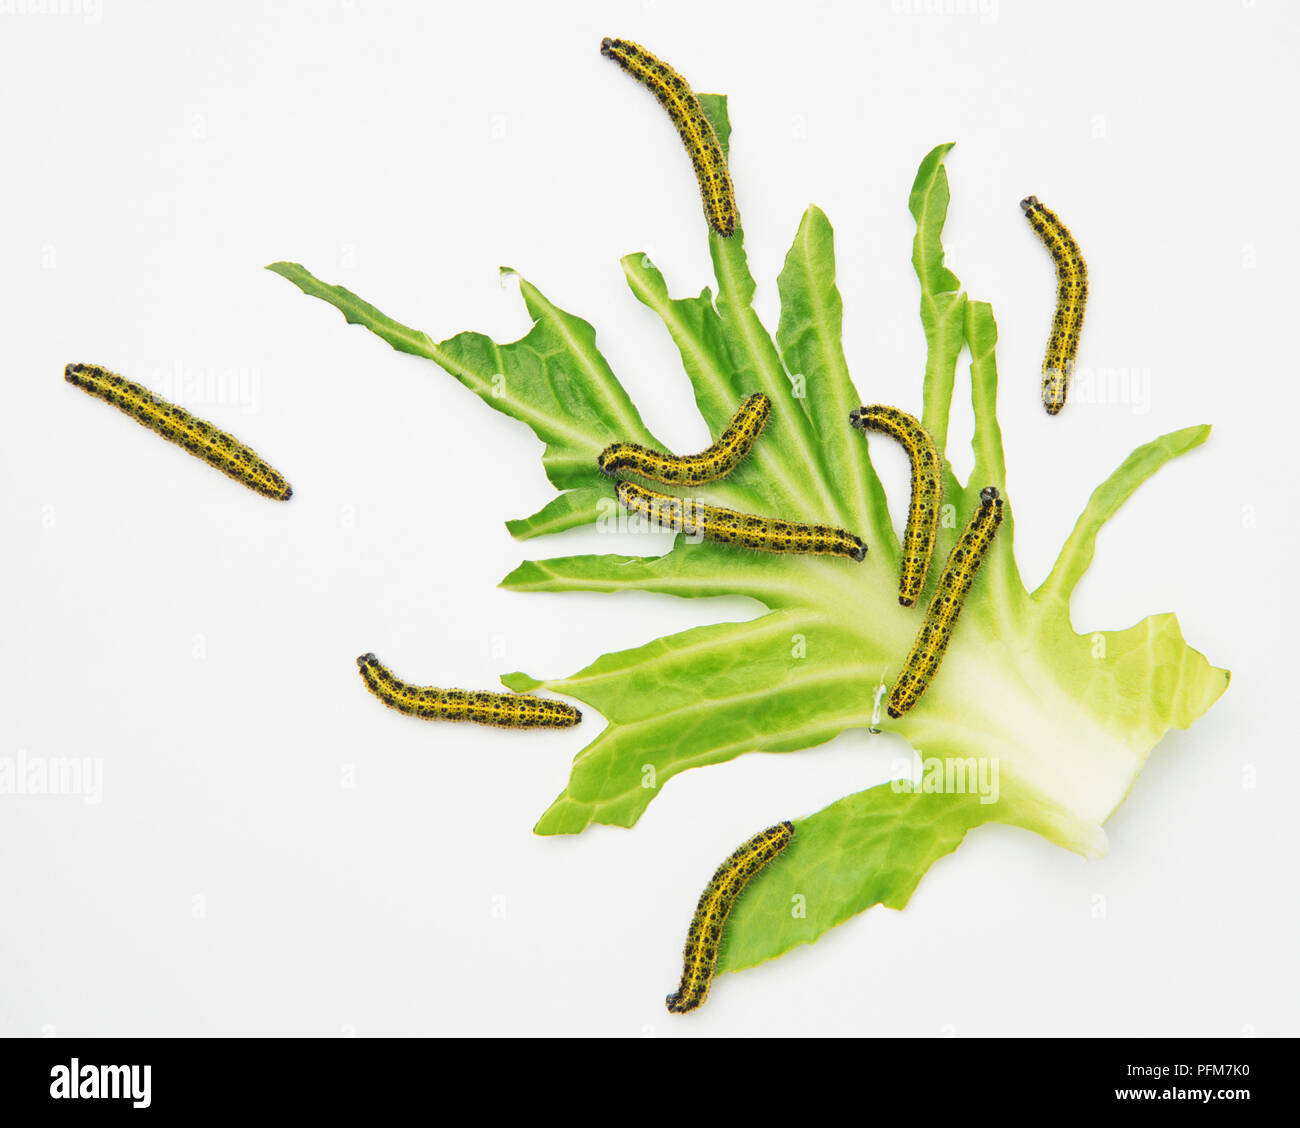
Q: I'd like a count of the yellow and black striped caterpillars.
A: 9